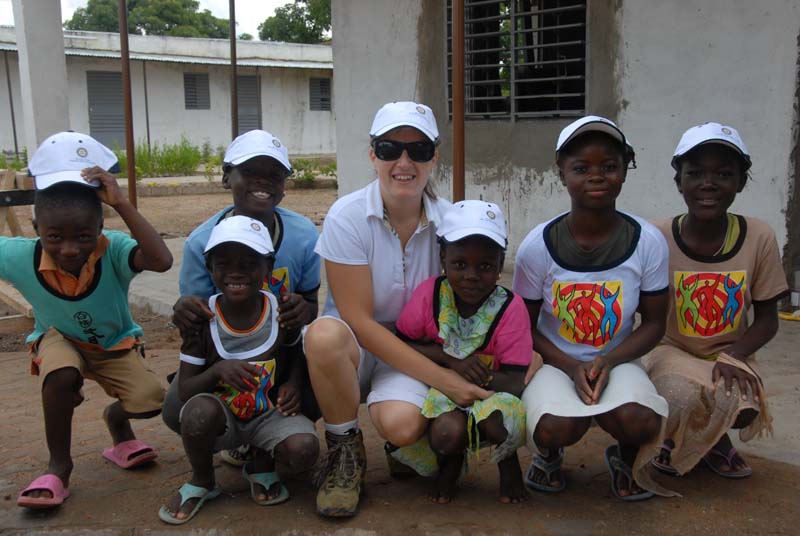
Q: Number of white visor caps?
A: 7